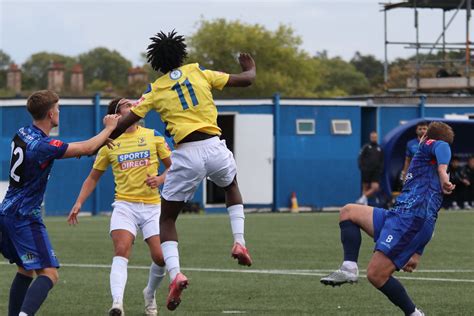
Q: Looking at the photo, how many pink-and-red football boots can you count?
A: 2